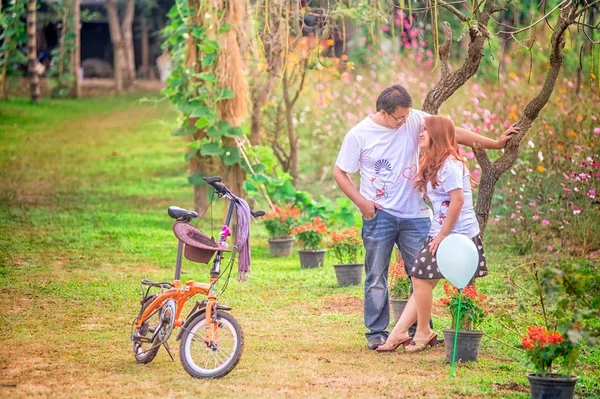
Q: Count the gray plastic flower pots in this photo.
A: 6